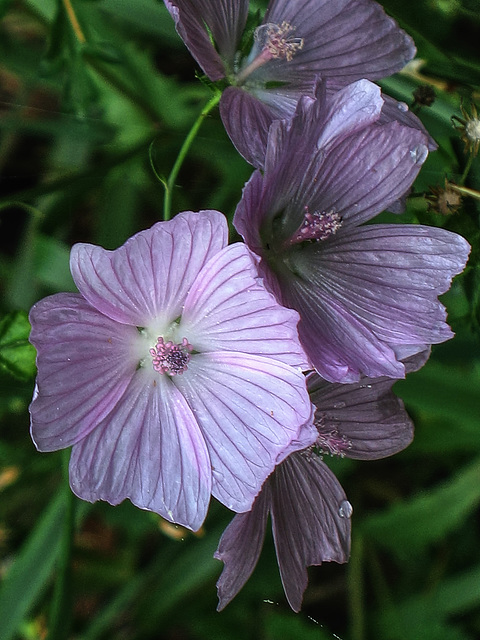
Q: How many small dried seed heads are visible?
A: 3